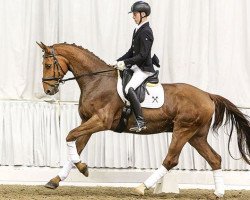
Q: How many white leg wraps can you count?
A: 4